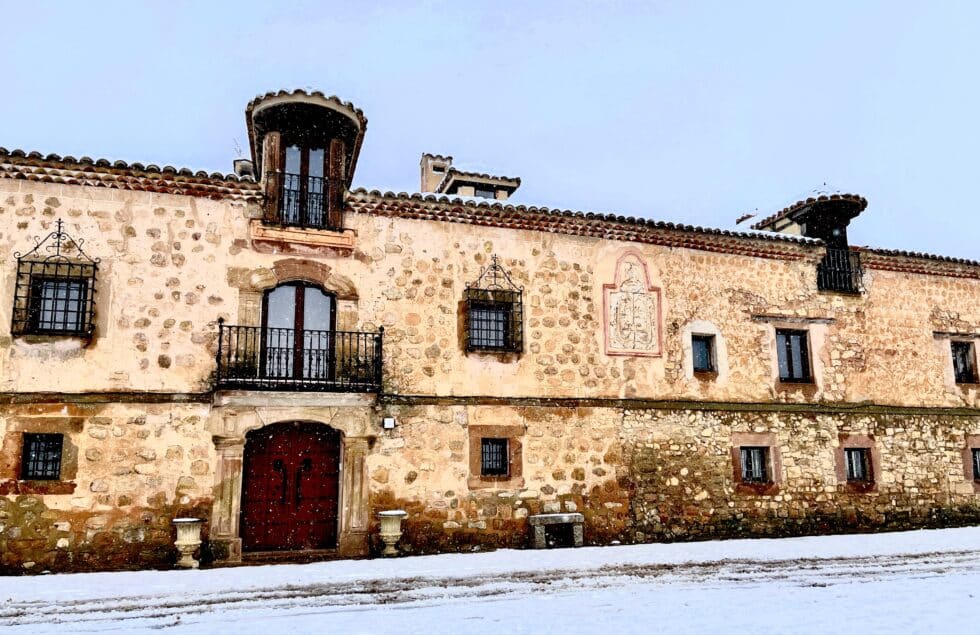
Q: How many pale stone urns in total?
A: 2